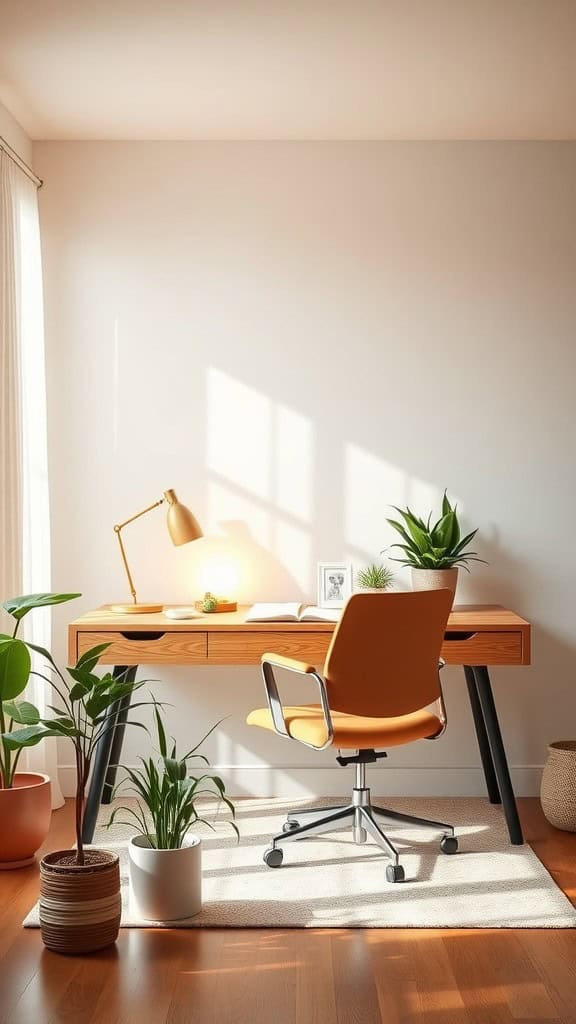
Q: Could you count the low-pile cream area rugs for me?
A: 1